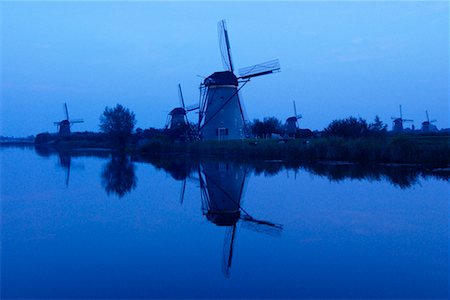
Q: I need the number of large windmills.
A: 1